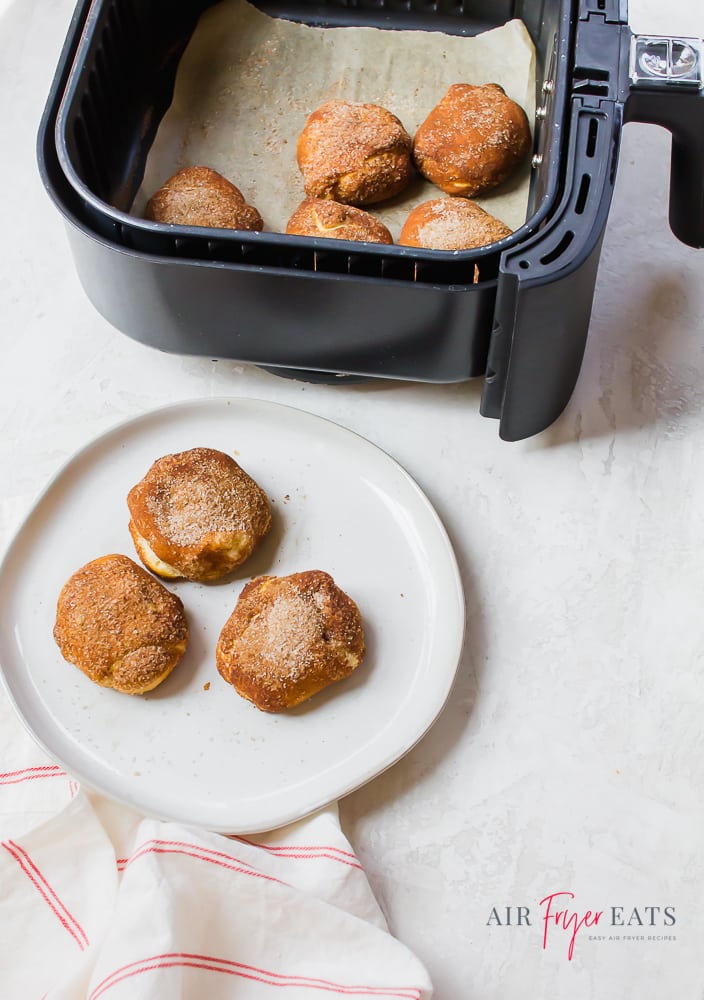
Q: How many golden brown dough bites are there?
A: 8